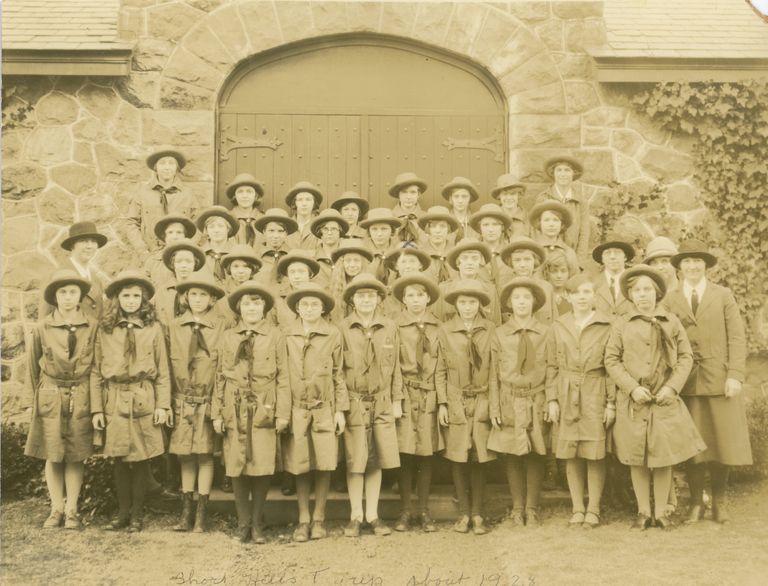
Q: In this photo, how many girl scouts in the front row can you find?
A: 11